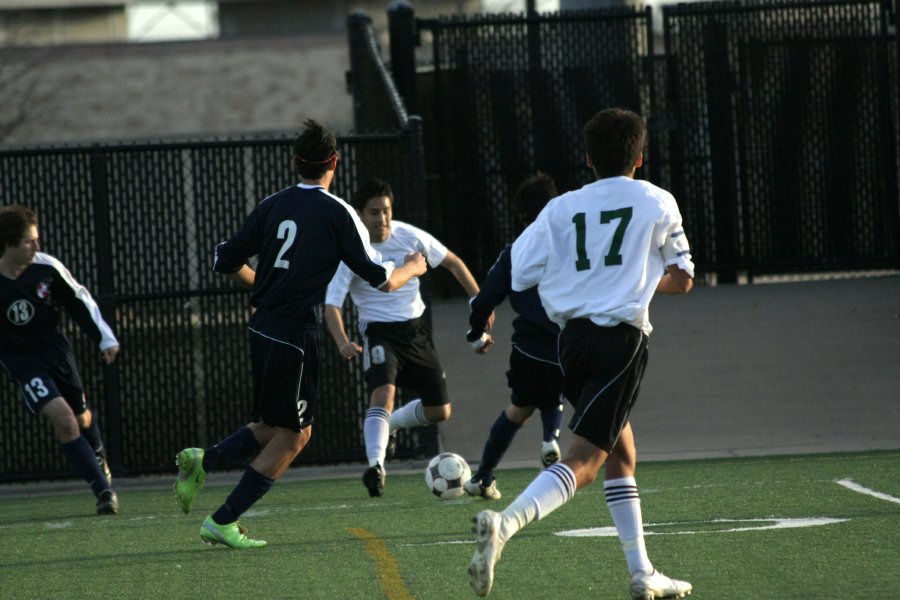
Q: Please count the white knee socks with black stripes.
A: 4